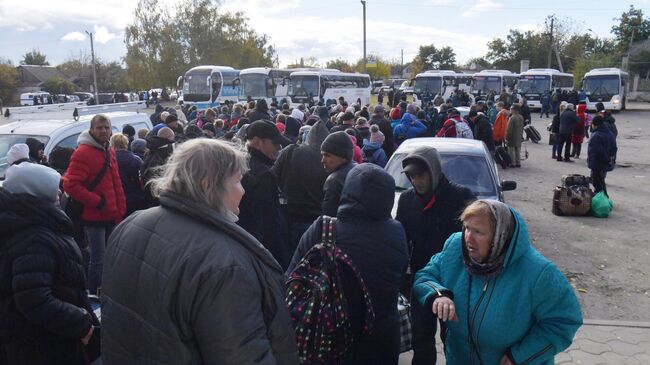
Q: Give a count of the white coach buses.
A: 7